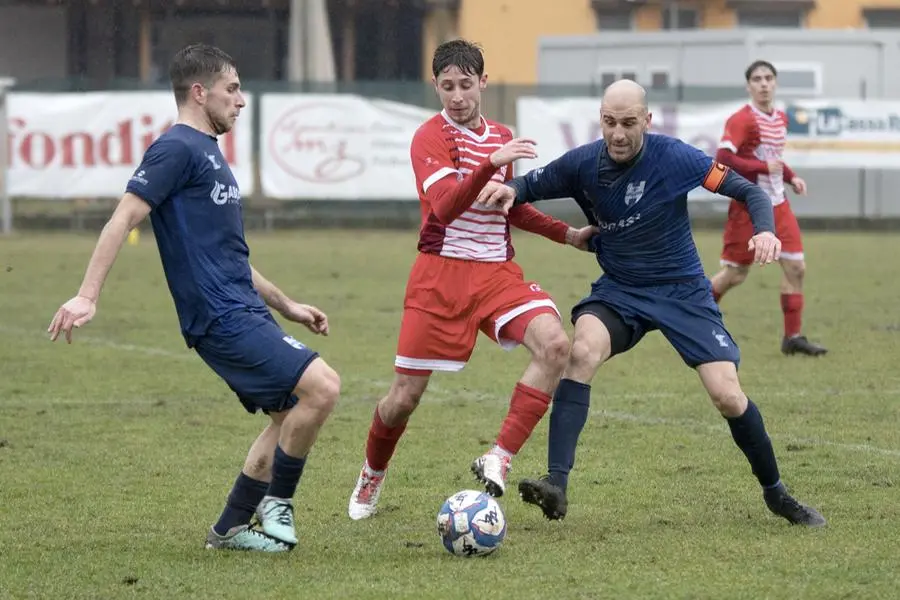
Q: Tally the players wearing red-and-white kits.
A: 2